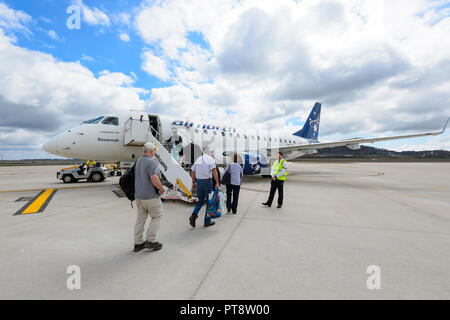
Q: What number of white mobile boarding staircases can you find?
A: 1